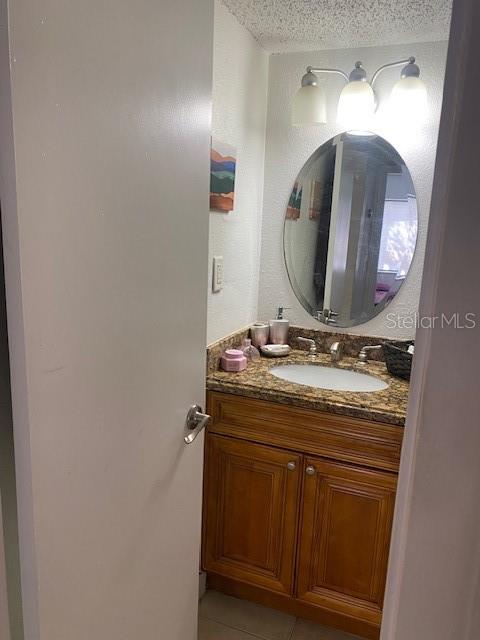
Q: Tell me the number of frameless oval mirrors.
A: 1